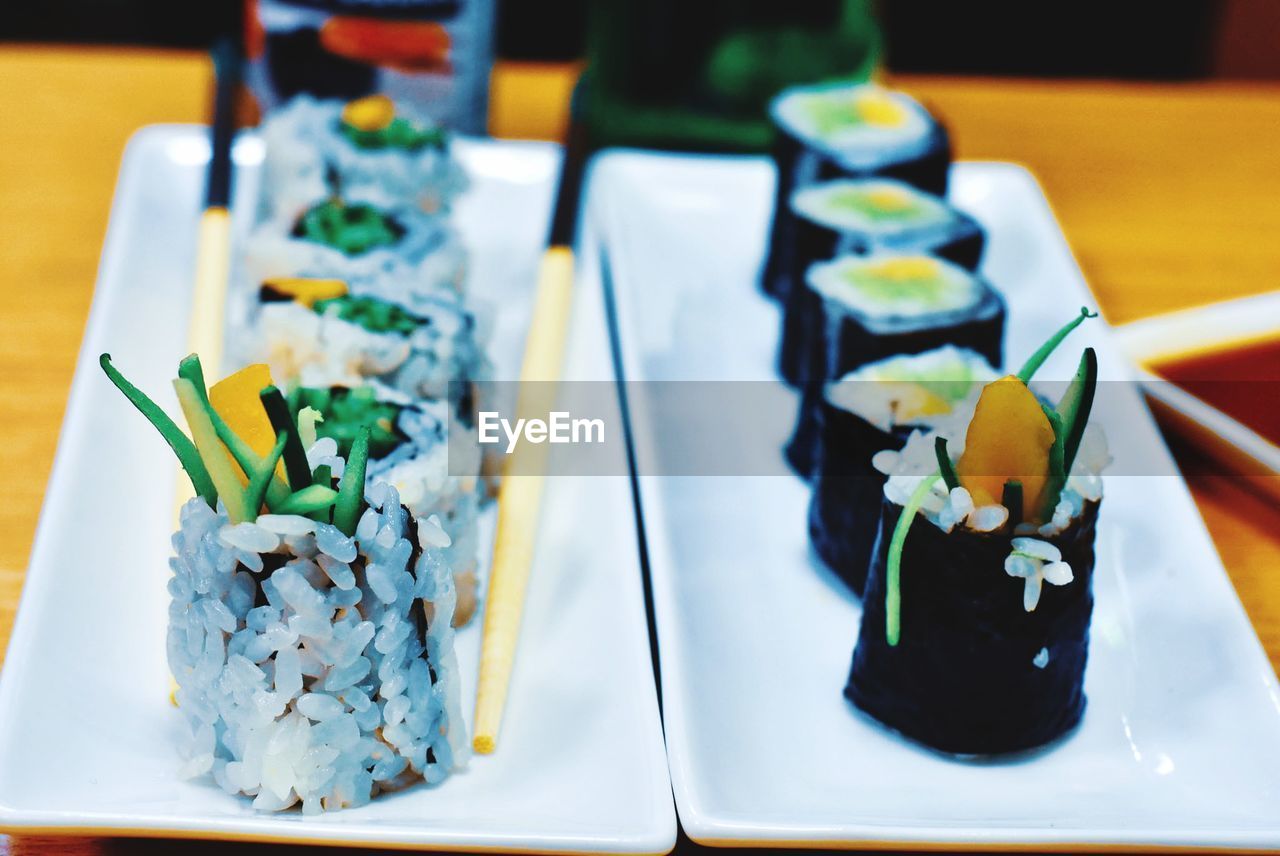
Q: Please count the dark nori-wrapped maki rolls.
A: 5